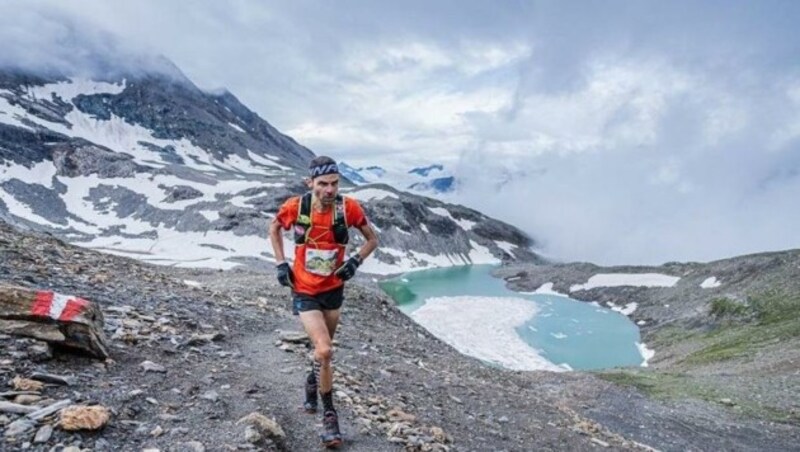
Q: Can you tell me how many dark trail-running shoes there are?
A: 2